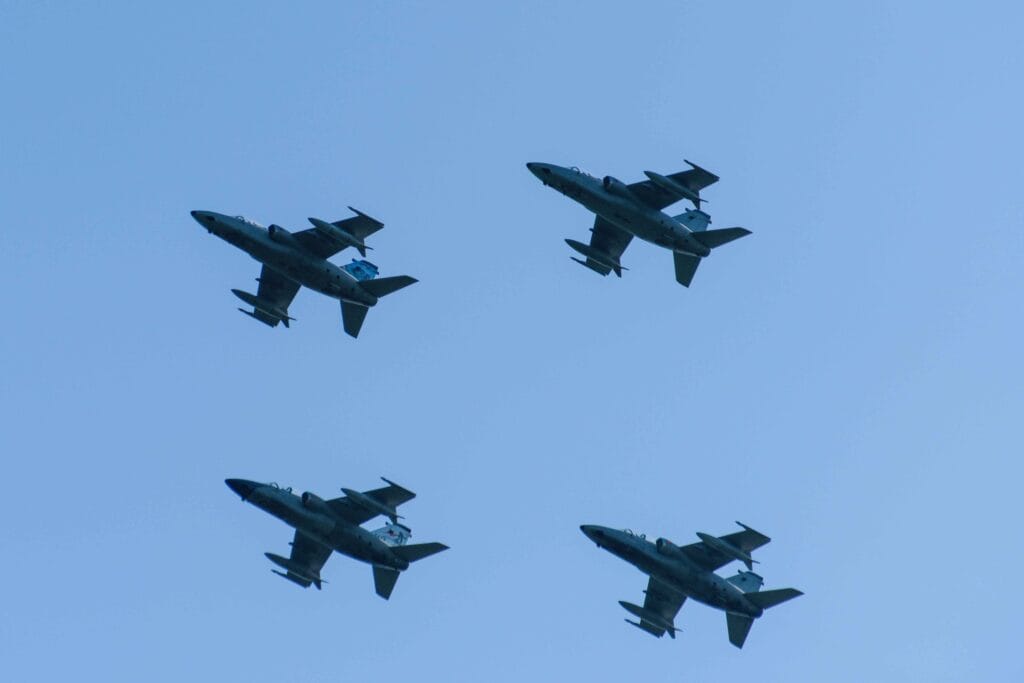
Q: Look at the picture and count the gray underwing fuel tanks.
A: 8